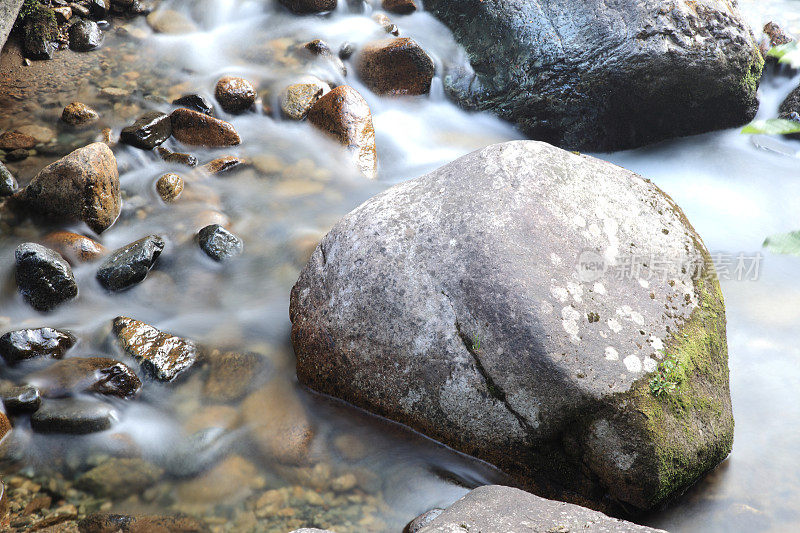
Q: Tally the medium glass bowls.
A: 0